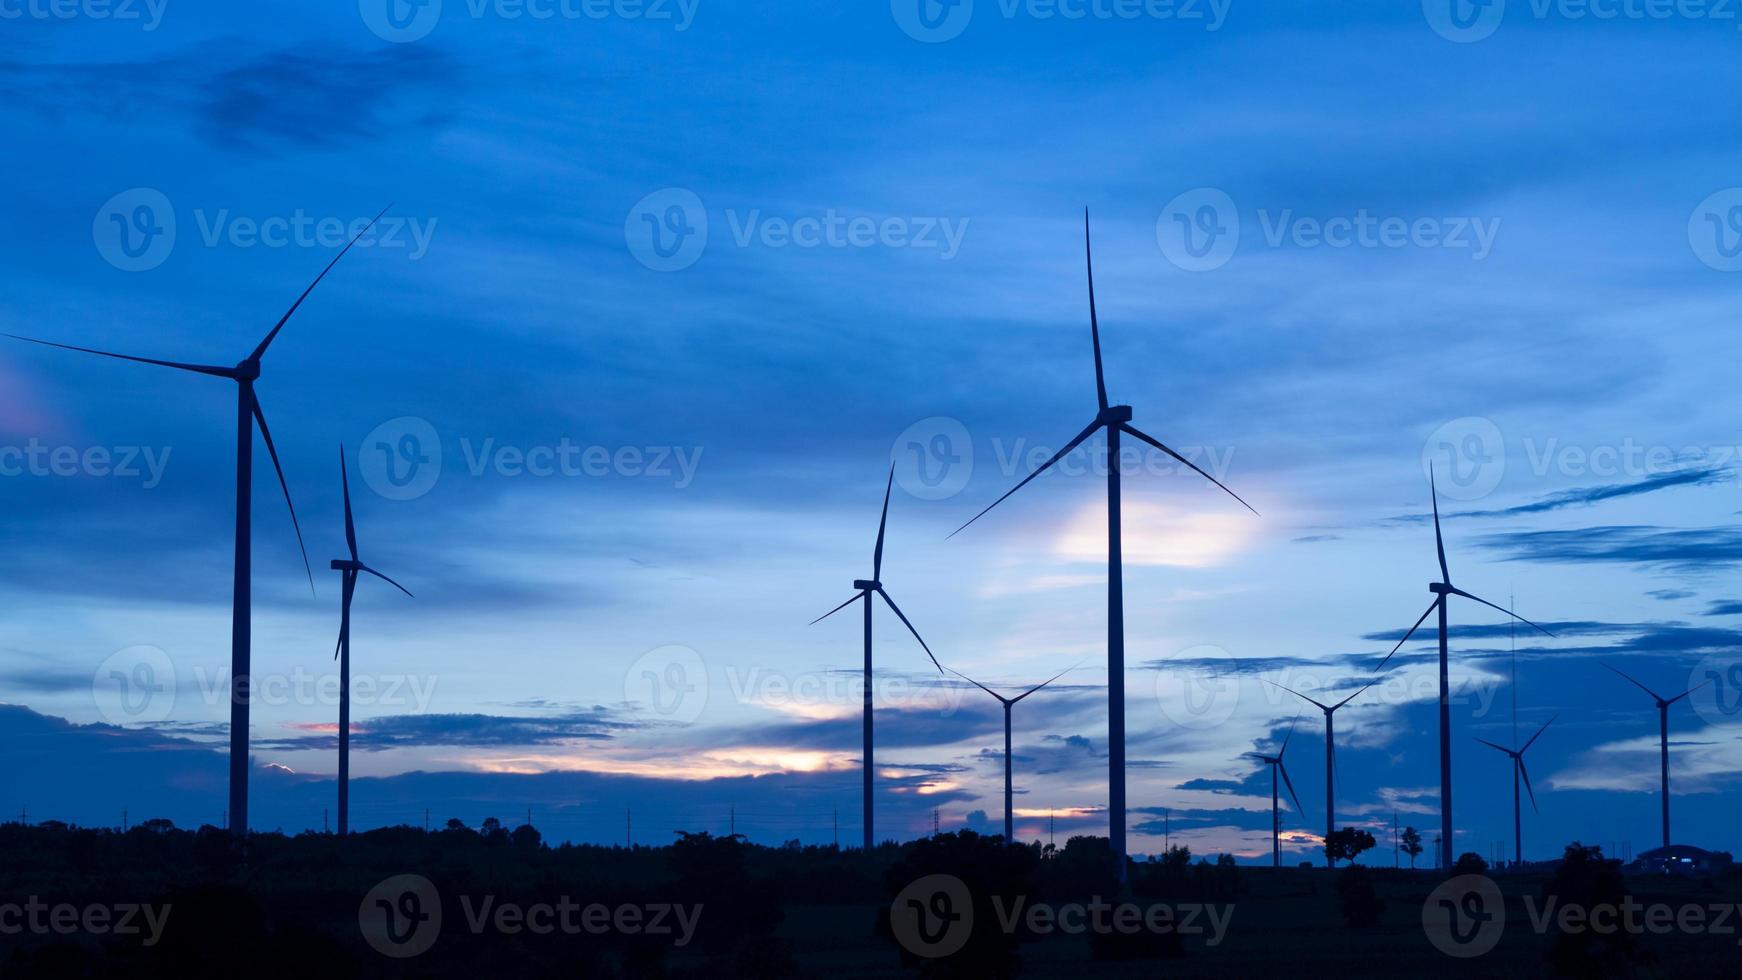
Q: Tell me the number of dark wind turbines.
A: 10